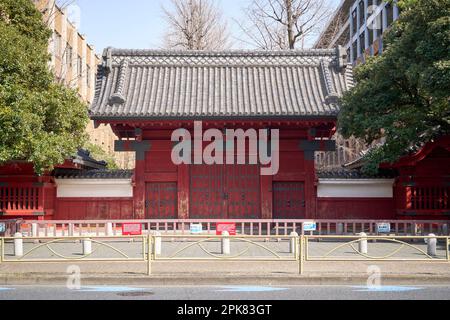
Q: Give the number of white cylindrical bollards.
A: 7